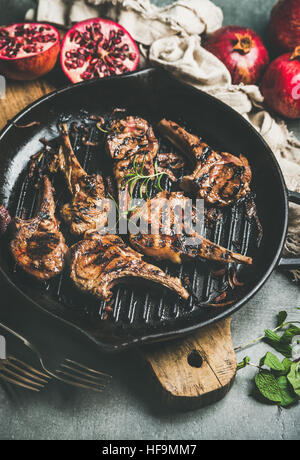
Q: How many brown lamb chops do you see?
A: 6